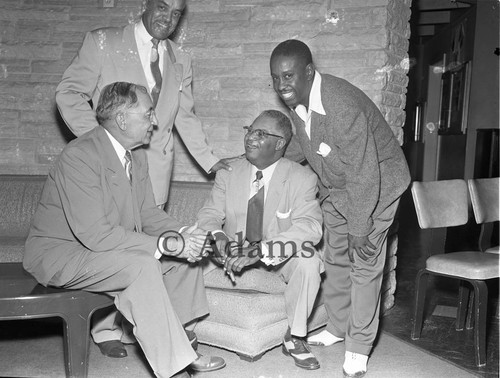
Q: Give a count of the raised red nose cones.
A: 0